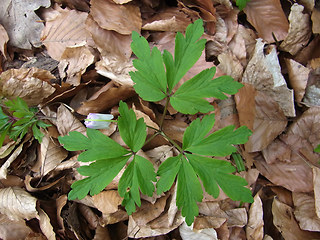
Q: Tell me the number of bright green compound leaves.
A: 3